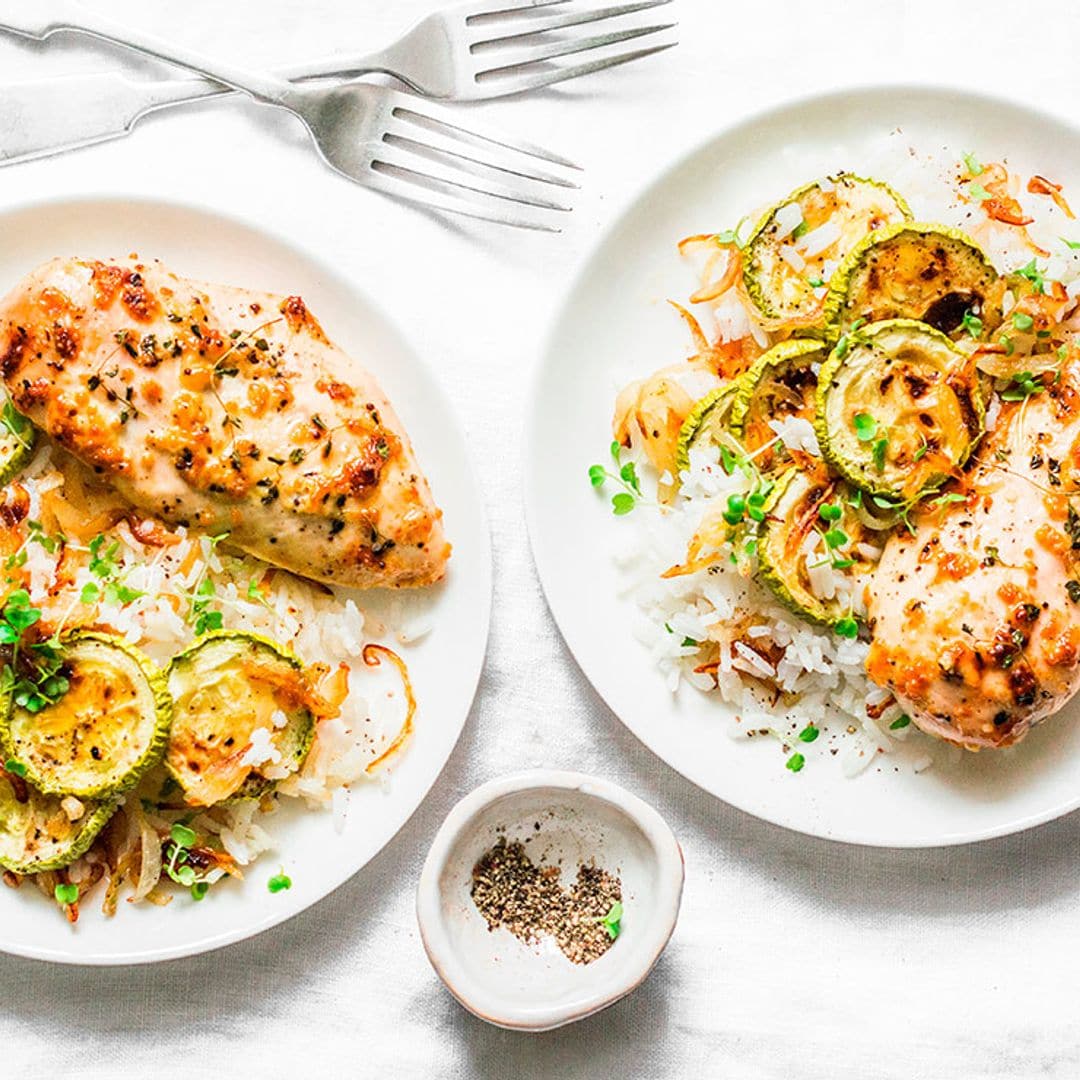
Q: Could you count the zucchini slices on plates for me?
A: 10